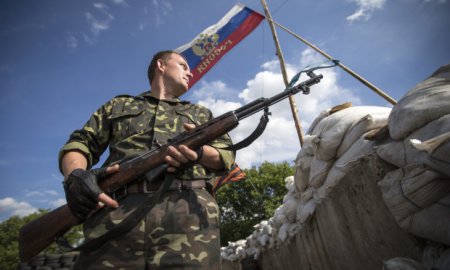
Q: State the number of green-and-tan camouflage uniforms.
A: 1